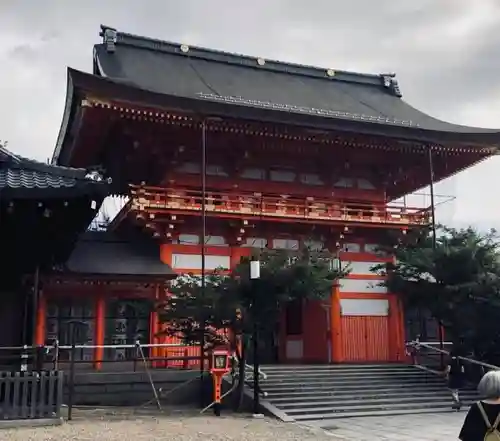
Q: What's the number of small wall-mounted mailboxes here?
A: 0